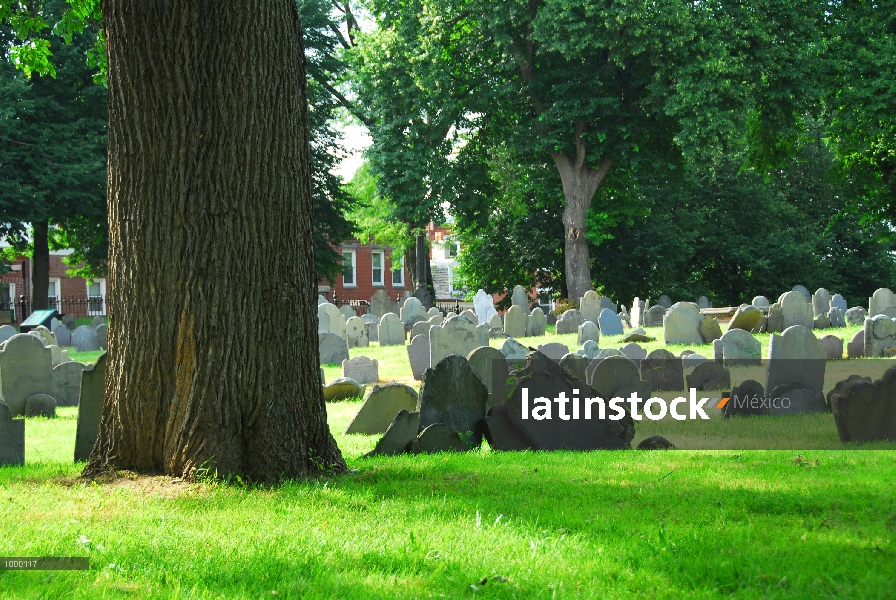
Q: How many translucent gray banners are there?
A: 2